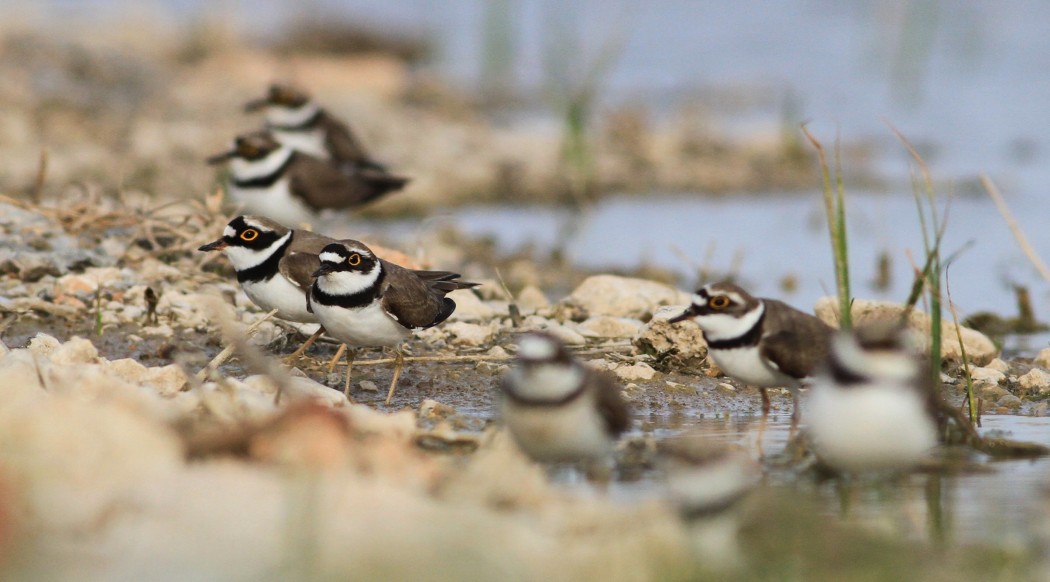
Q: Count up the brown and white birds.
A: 8